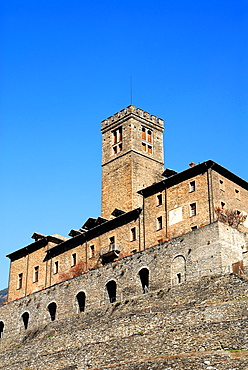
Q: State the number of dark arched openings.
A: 6